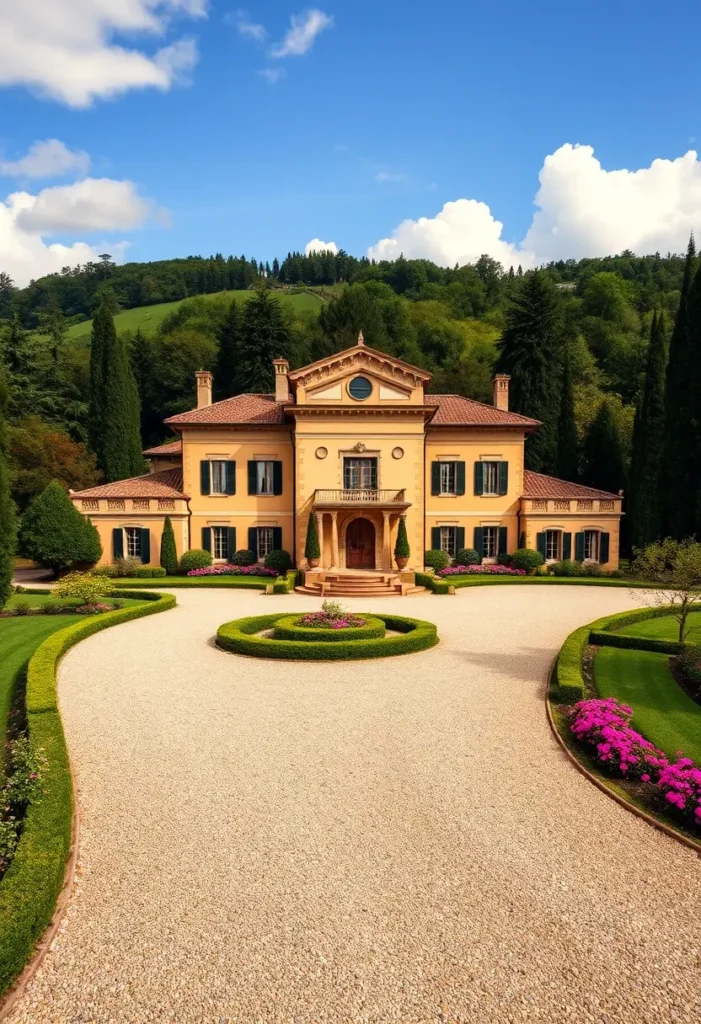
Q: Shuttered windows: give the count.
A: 11